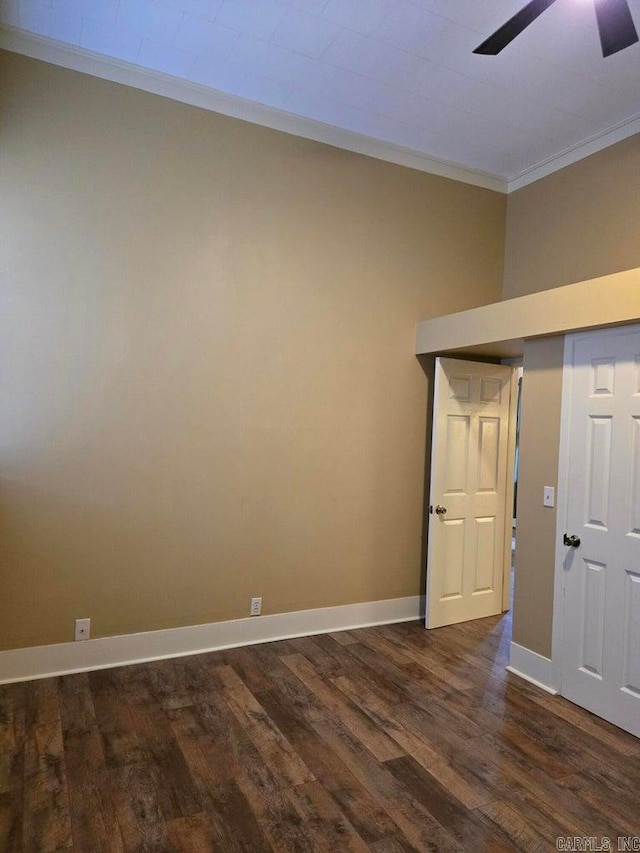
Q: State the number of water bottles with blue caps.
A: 0